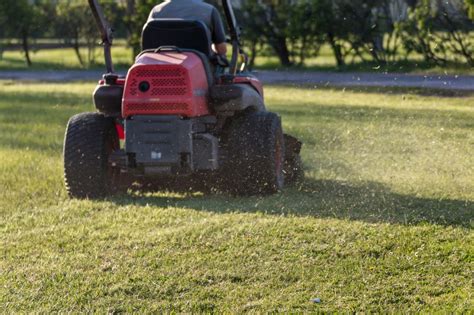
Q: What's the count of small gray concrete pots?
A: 0